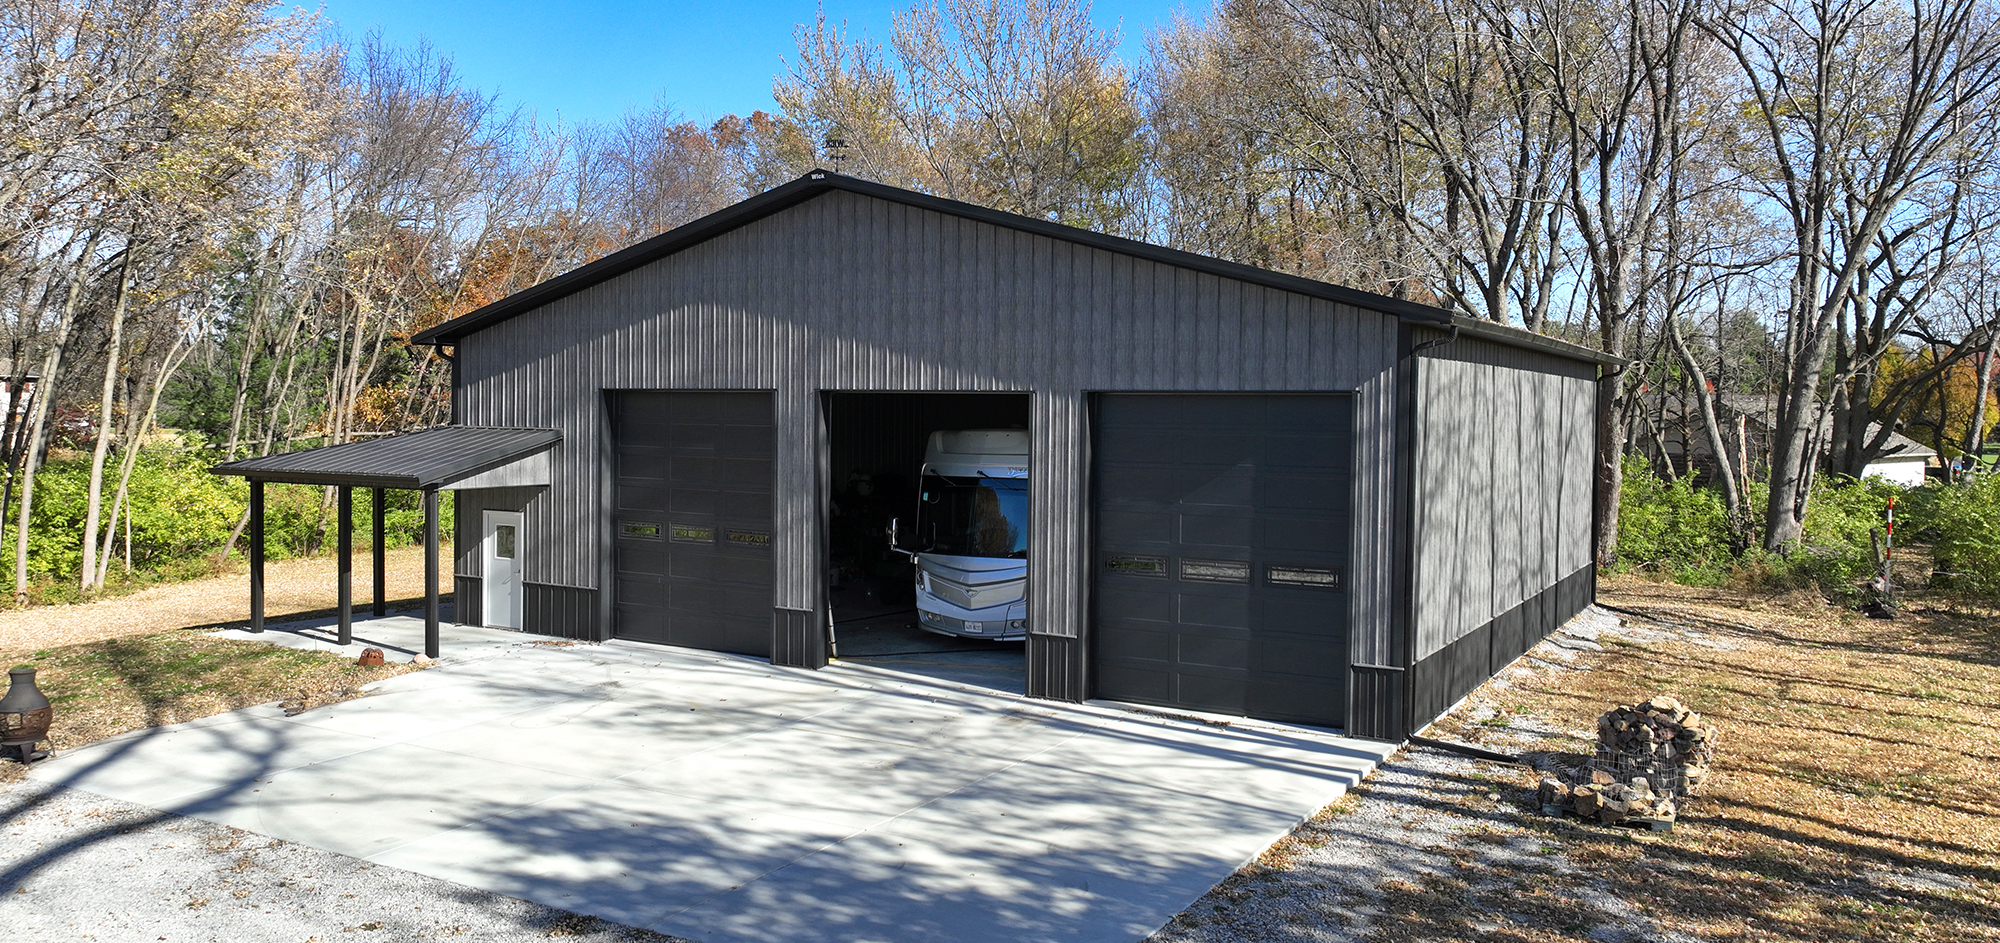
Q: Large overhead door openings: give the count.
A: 3